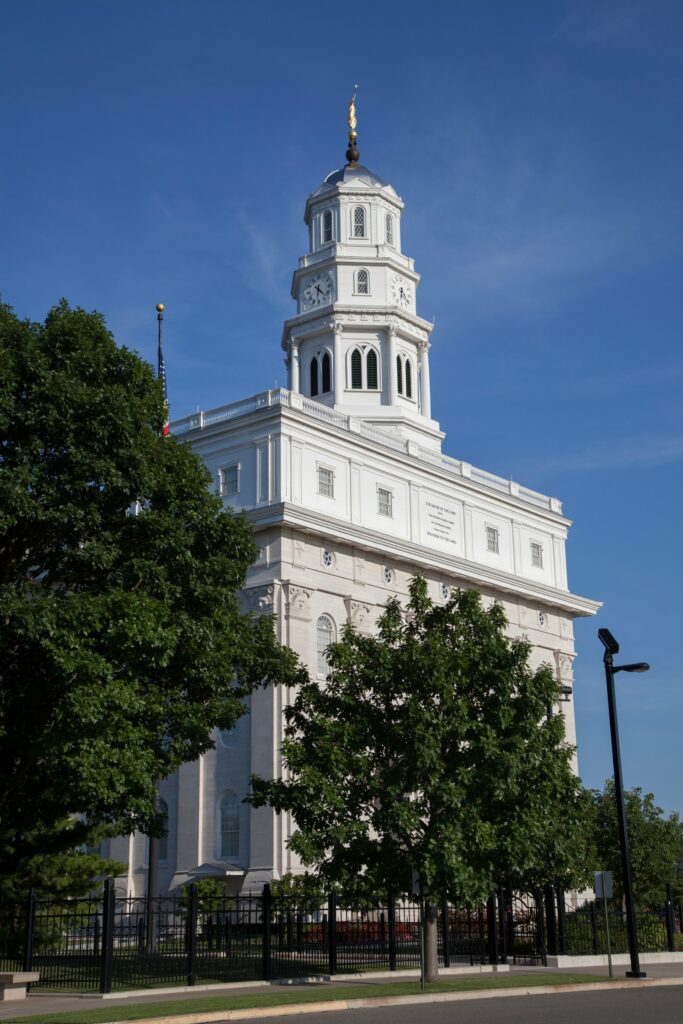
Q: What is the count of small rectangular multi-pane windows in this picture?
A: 5